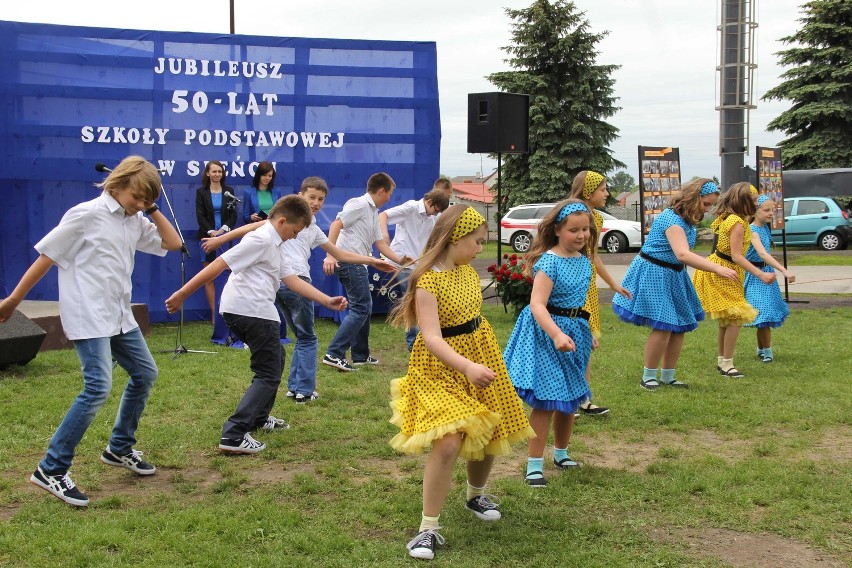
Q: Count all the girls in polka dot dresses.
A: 6